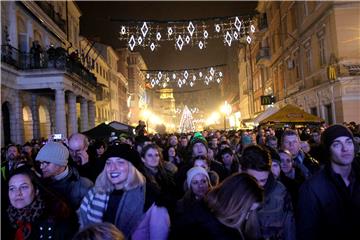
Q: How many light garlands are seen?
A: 2